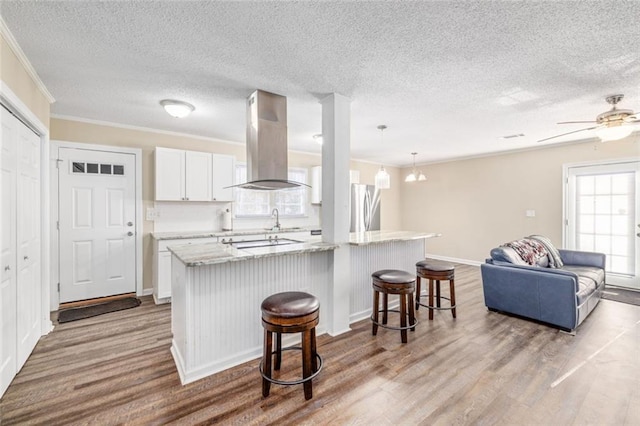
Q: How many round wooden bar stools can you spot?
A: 3